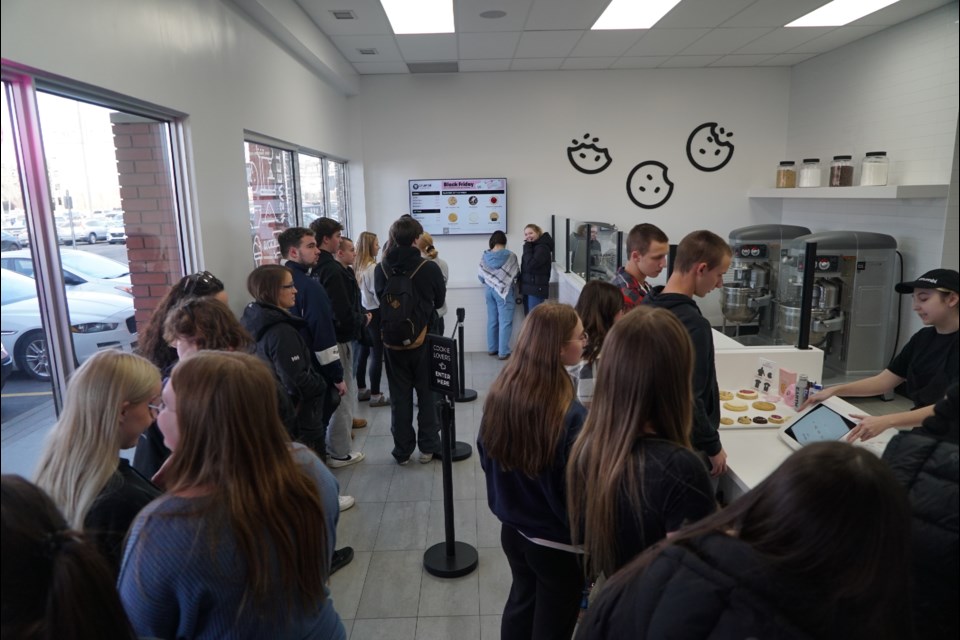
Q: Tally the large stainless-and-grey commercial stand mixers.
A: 2